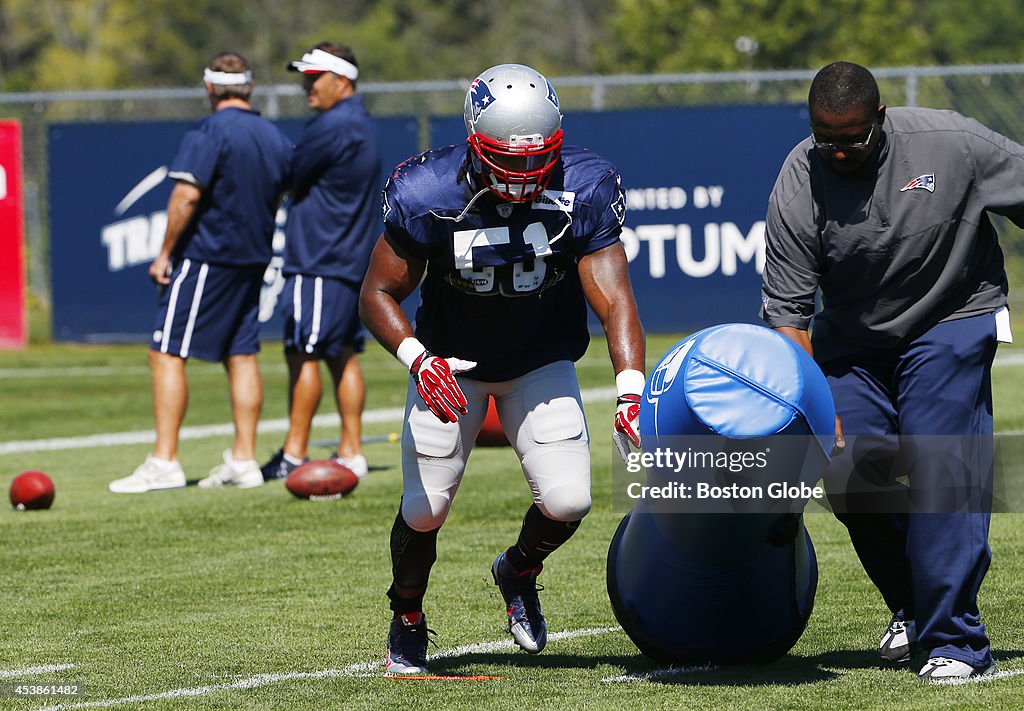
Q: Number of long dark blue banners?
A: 2